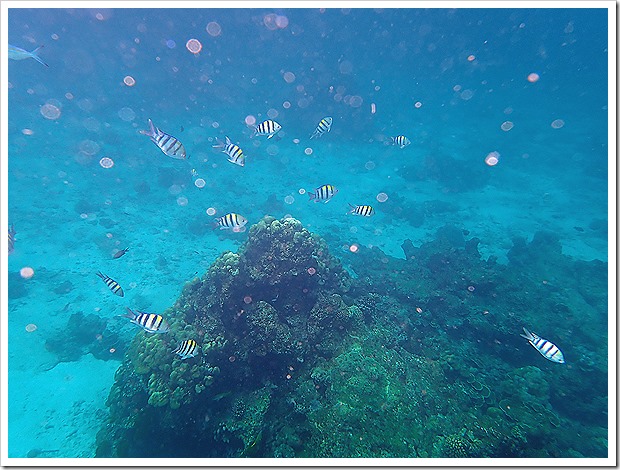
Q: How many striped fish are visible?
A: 12